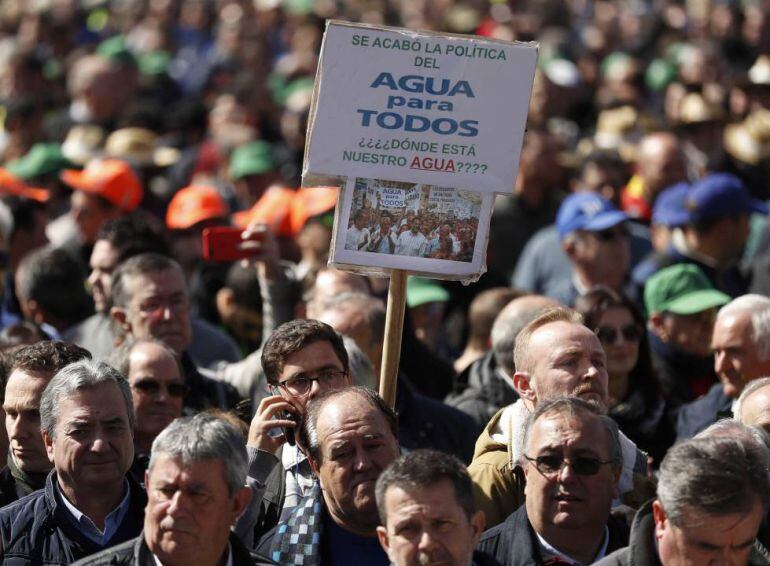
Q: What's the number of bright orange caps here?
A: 5